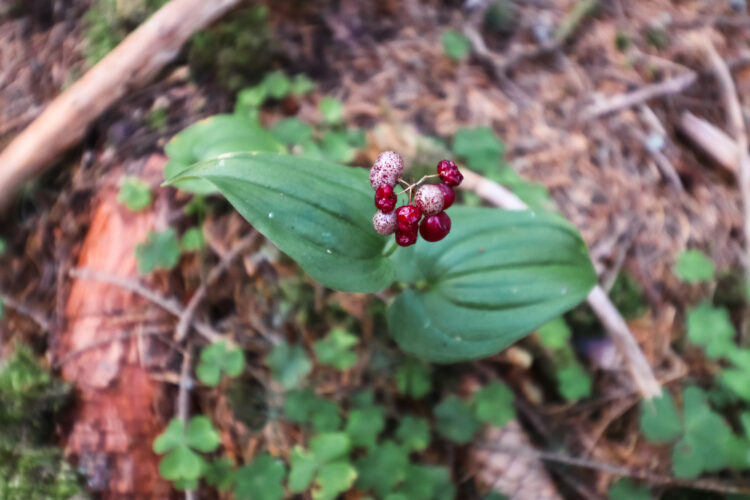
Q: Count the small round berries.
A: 9